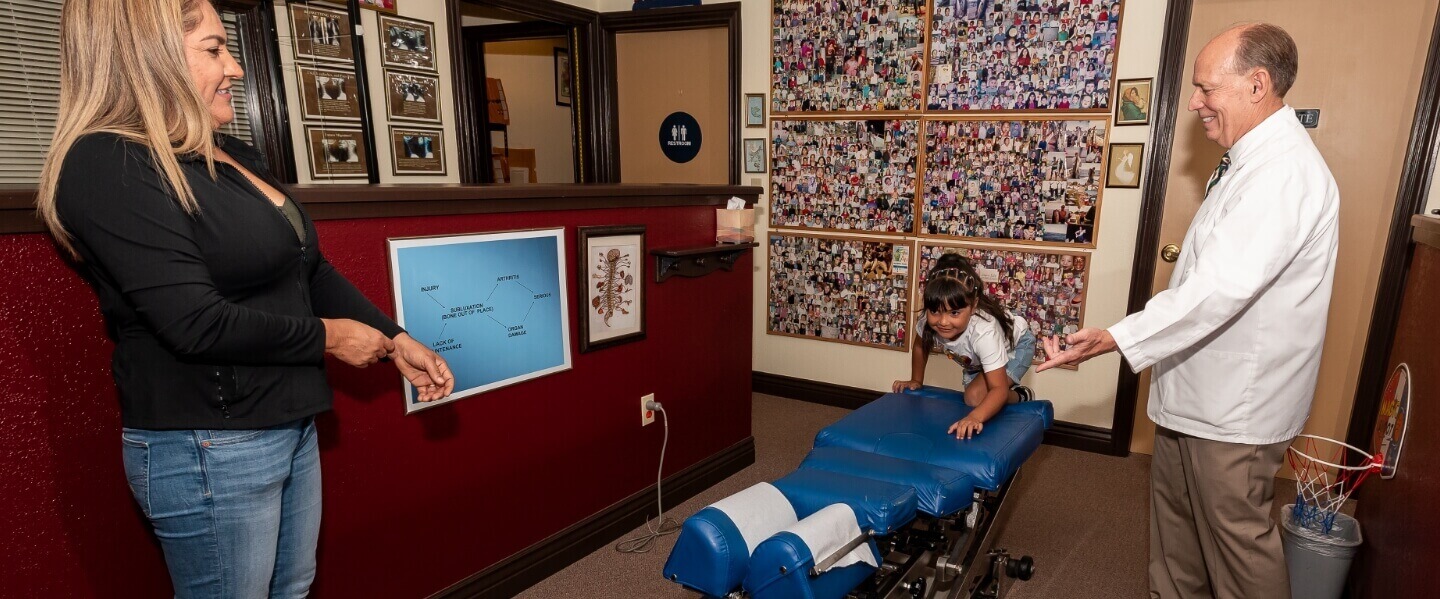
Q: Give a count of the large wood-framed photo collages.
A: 6